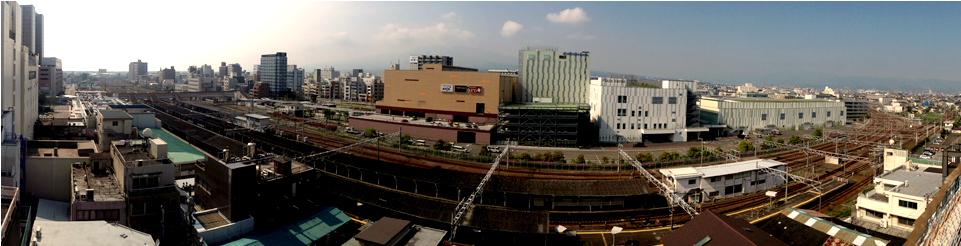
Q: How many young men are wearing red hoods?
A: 0